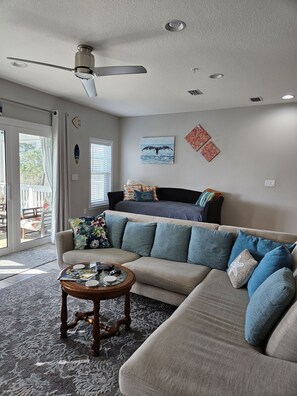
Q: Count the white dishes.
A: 3